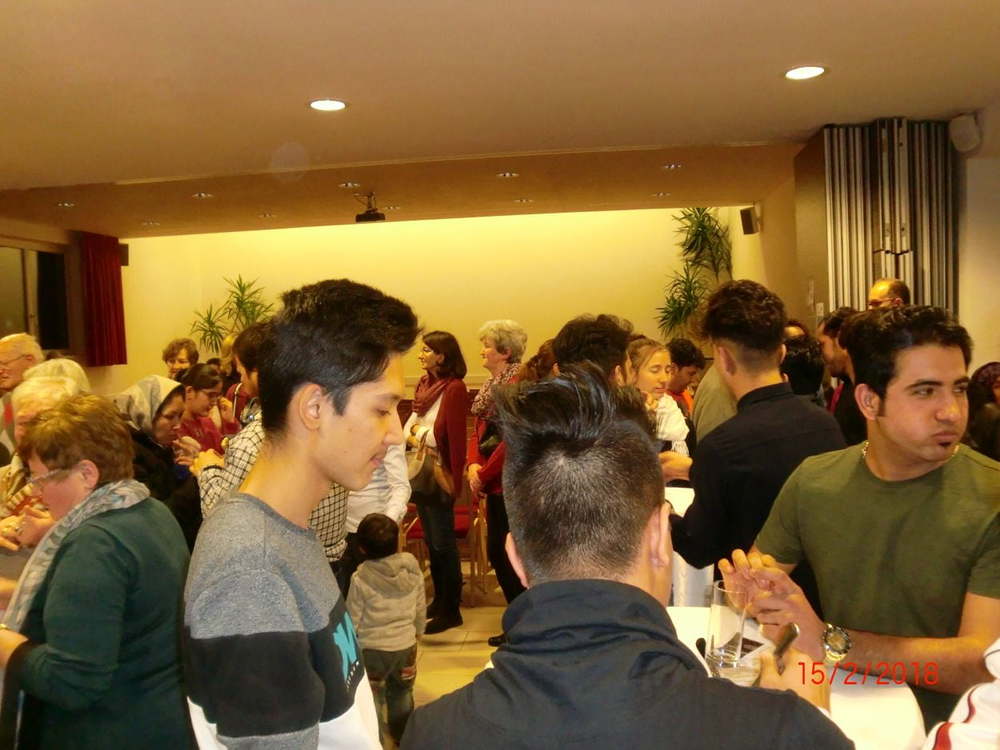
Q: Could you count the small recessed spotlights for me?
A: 10